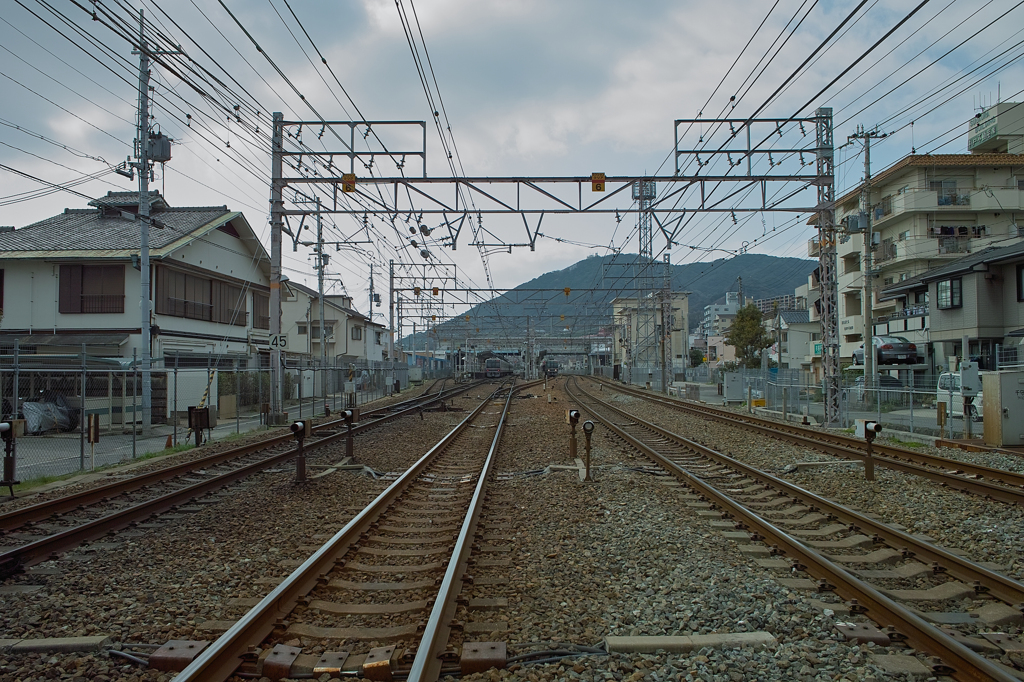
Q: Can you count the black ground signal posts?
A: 6